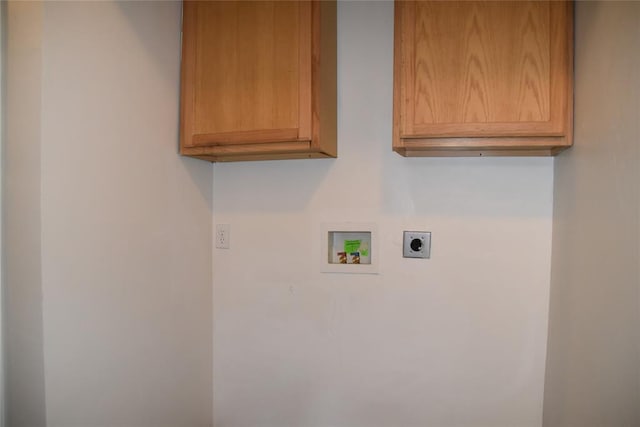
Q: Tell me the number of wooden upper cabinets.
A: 2